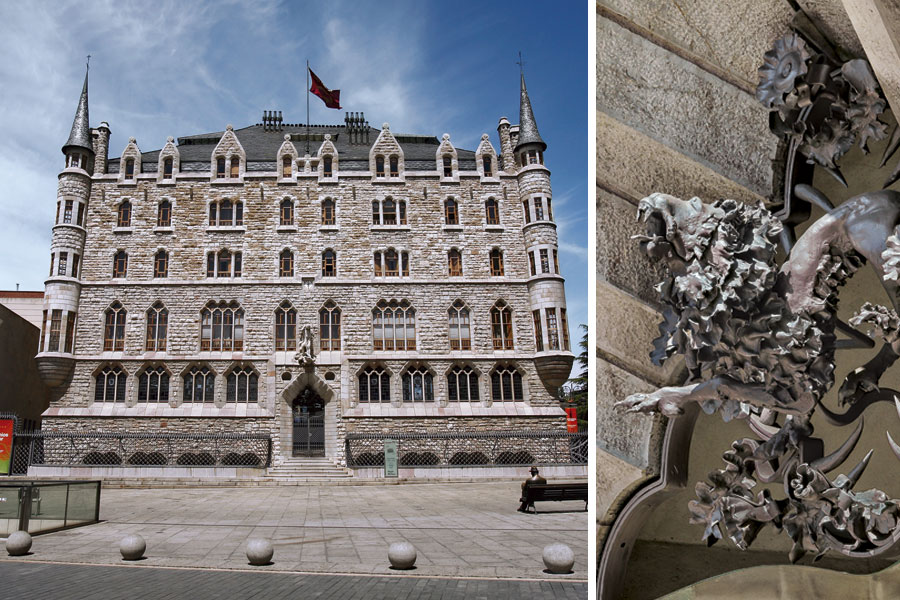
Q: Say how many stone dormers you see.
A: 8